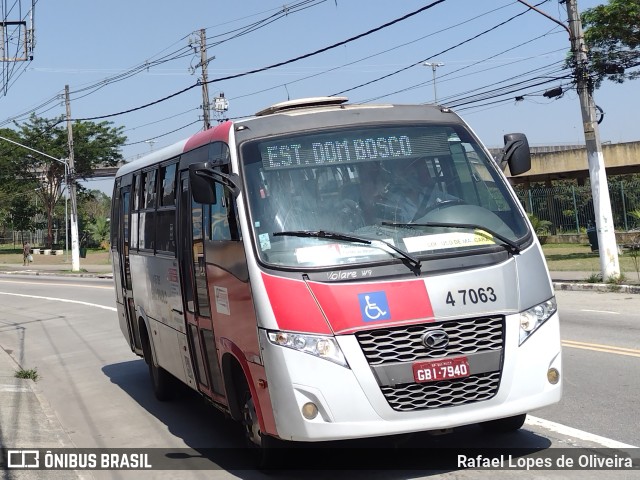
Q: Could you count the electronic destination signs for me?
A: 1